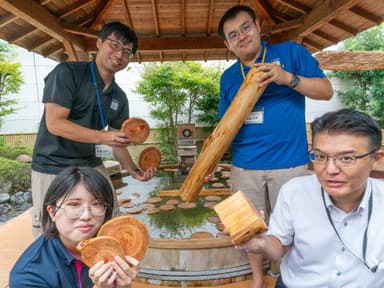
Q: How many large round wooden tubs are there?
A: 1